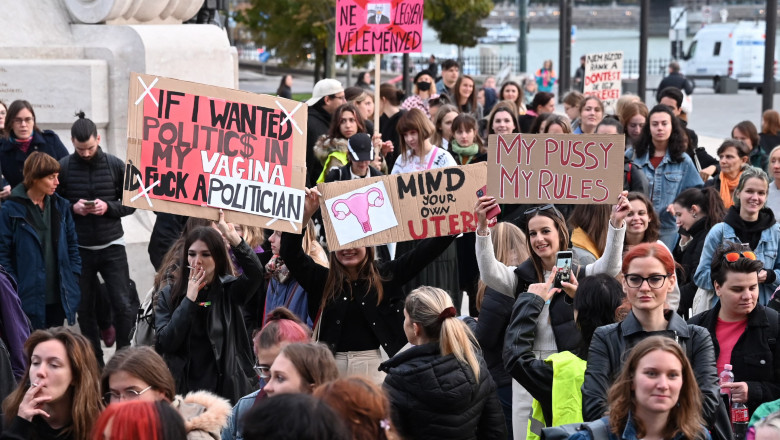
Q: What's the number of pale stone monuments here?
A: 1